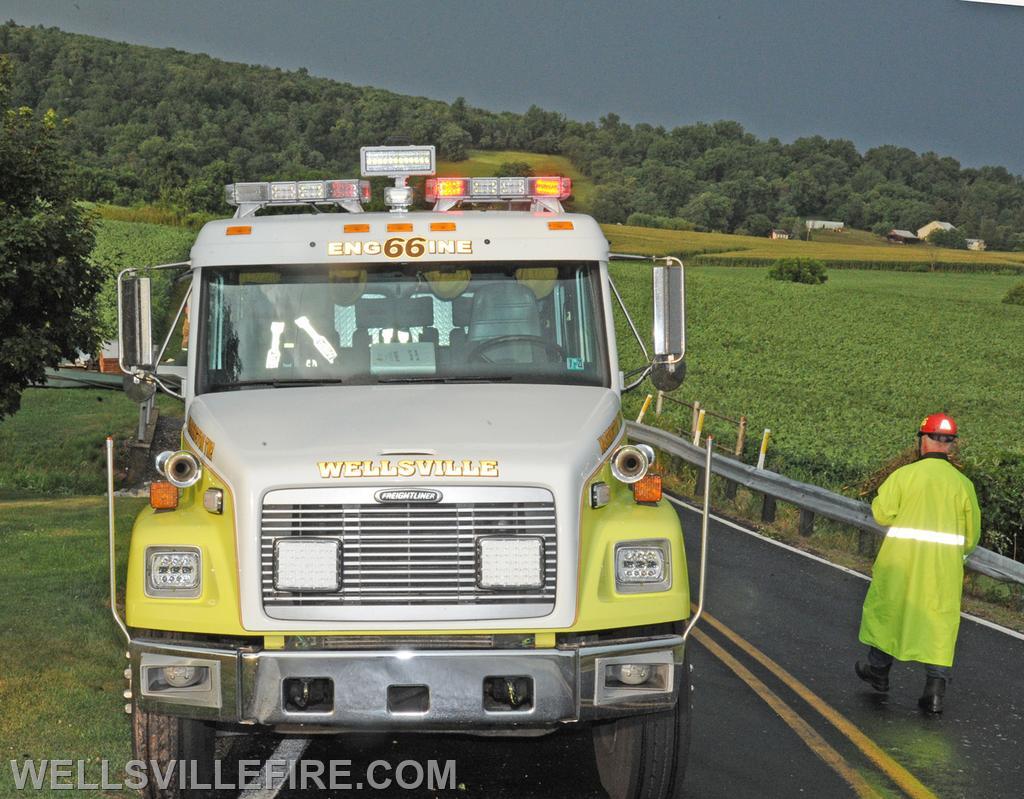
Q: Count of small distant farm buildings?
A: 5